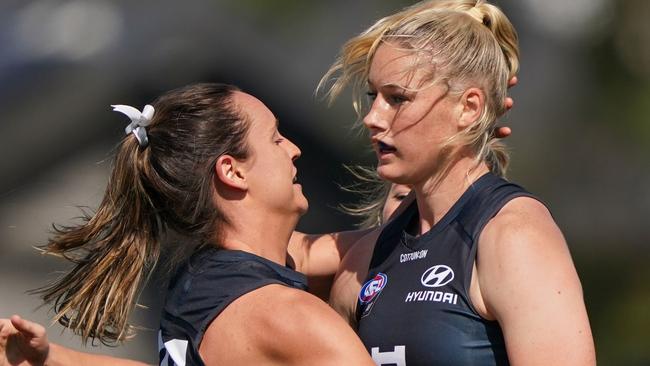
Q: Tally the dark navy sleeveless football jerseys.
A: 2